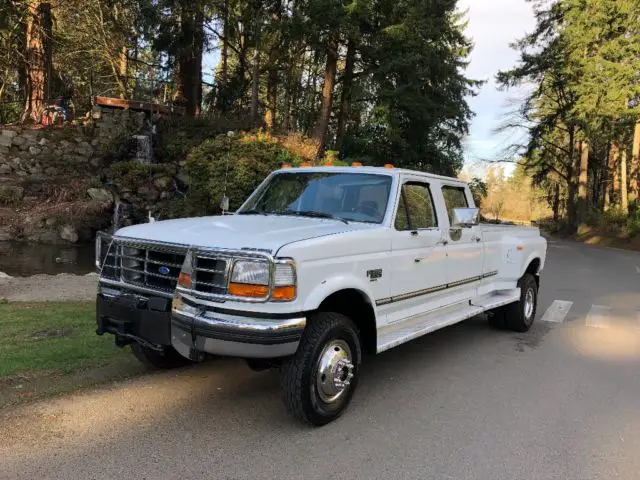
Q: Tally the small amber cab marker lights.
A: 5